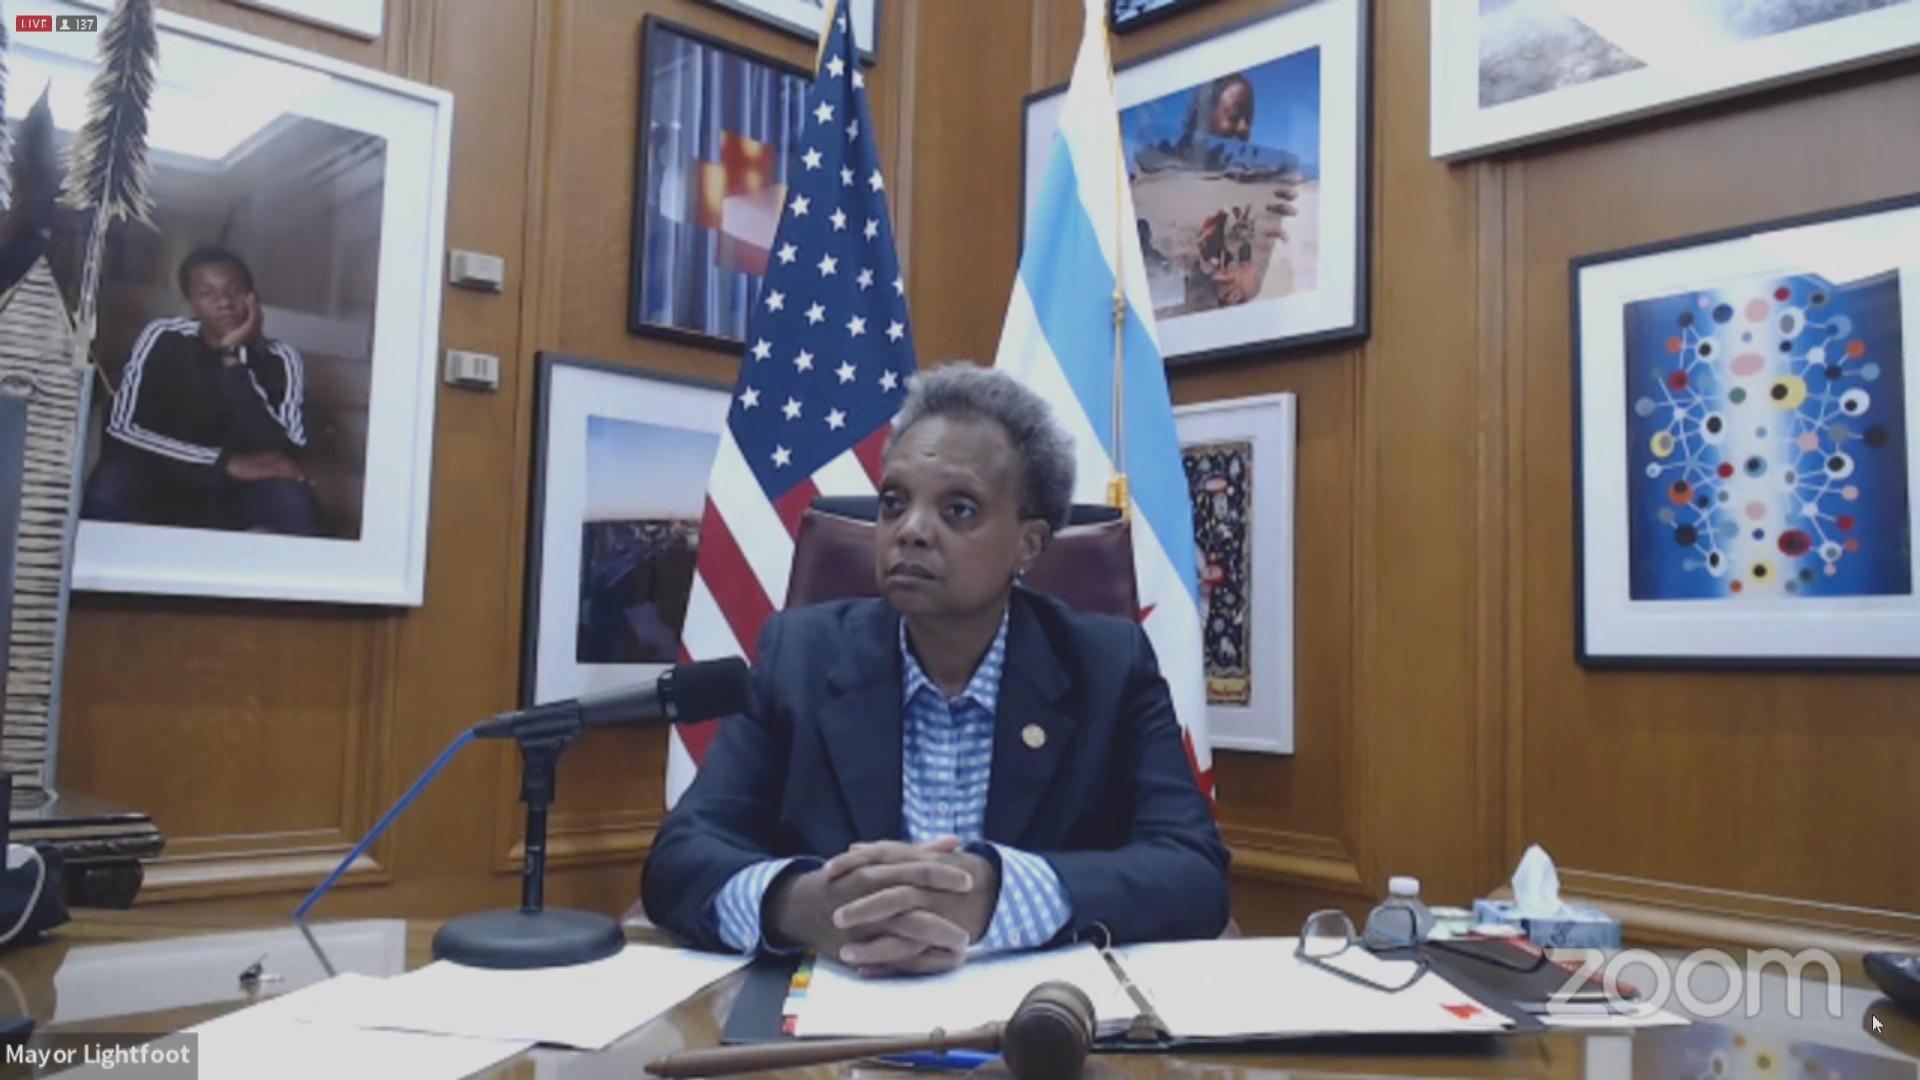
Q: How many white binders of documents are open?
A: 1